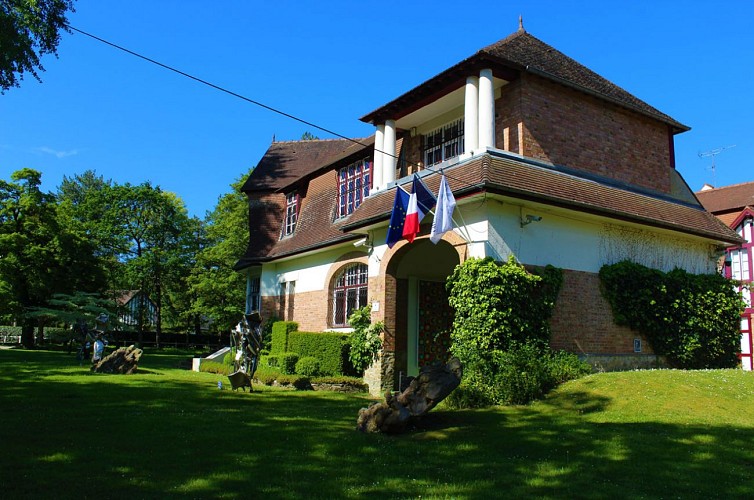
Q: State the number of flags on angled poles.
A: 3